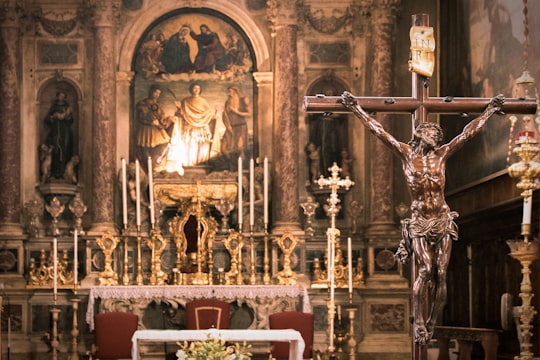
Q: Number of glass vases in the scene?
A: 0